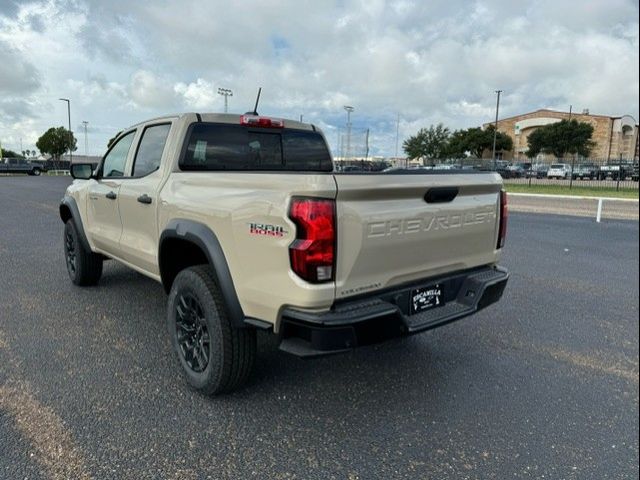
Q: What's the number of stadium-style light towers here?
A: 3